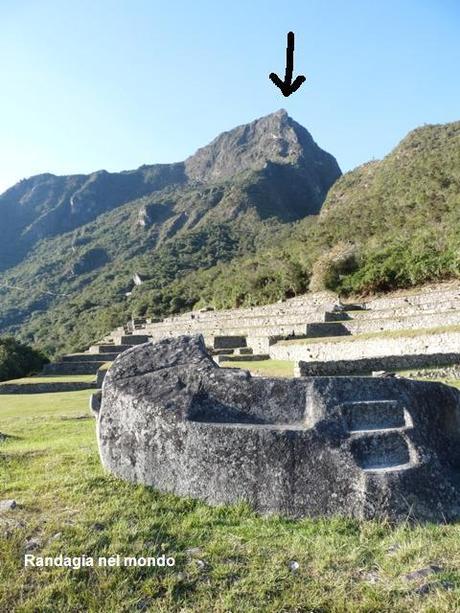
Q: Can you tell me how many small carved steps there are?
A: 2